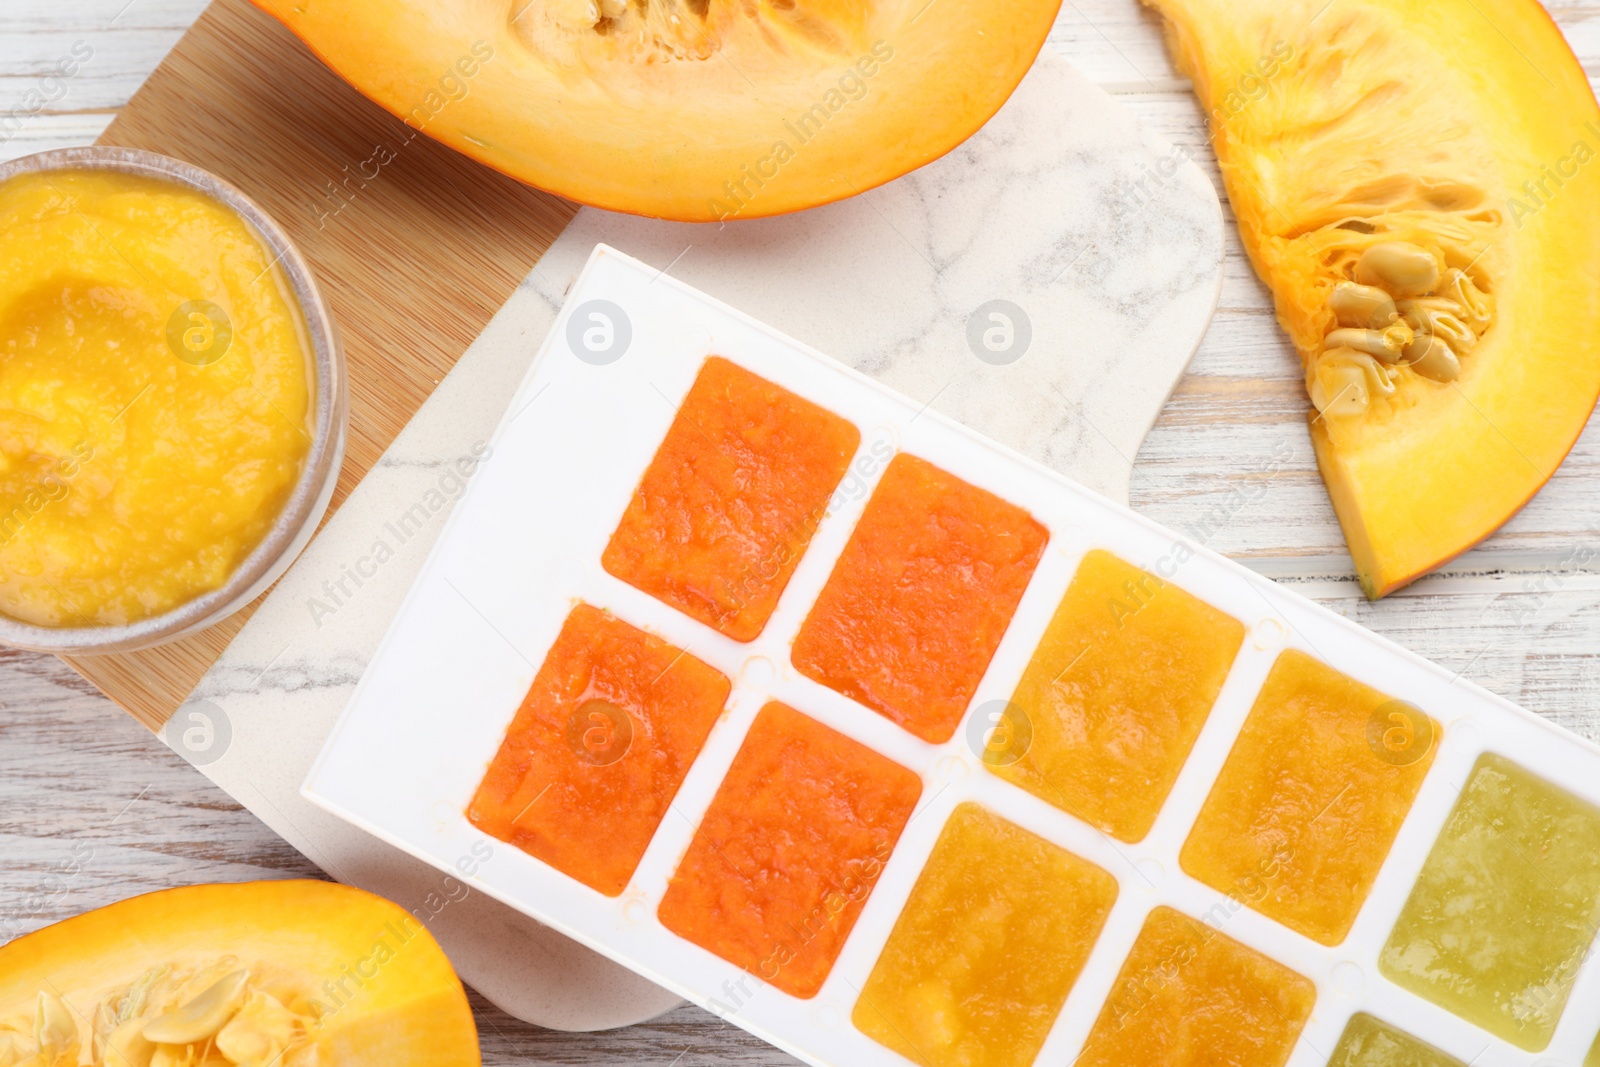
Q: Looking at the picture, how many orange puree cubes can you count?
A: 4